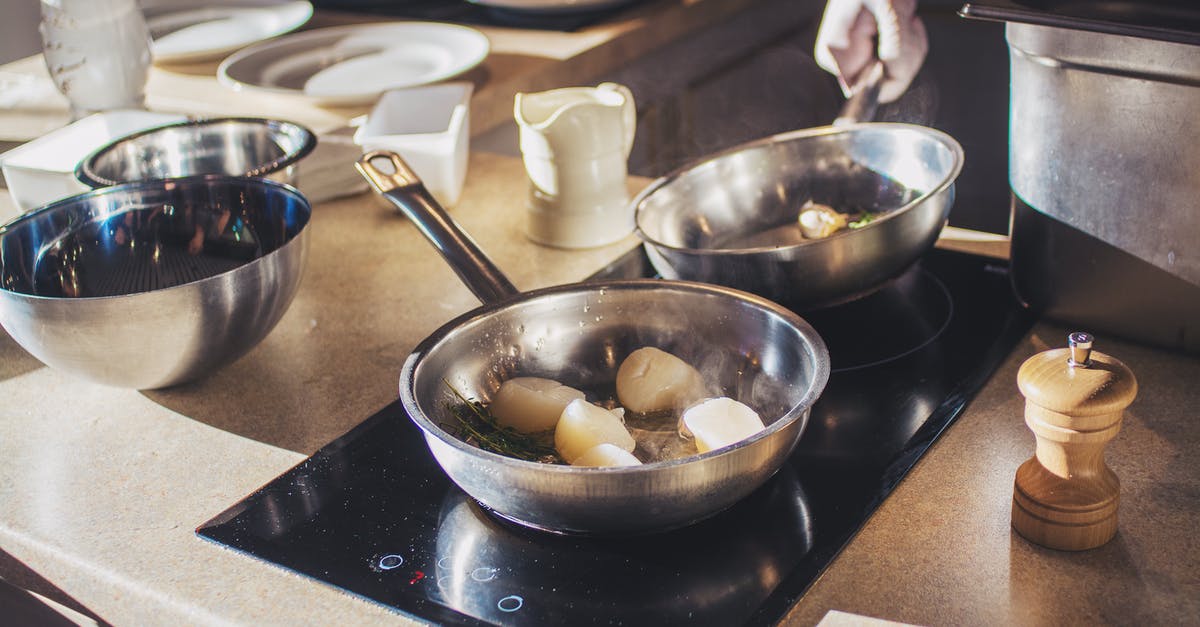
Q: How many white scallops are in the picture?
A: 5